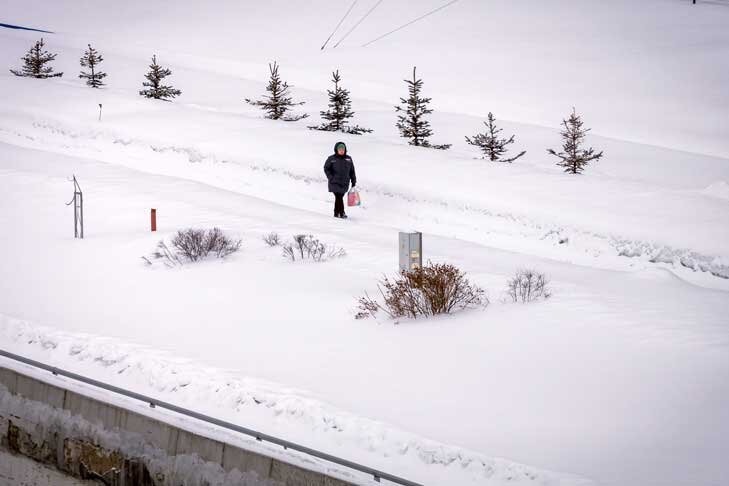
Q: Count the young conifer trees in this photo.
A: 8